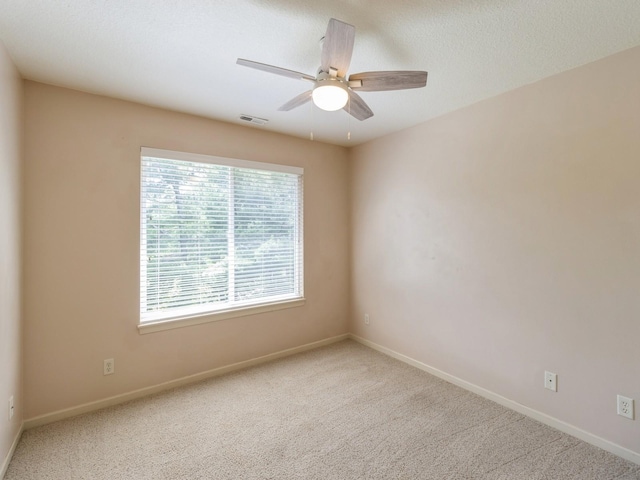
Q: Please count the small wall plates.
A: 5